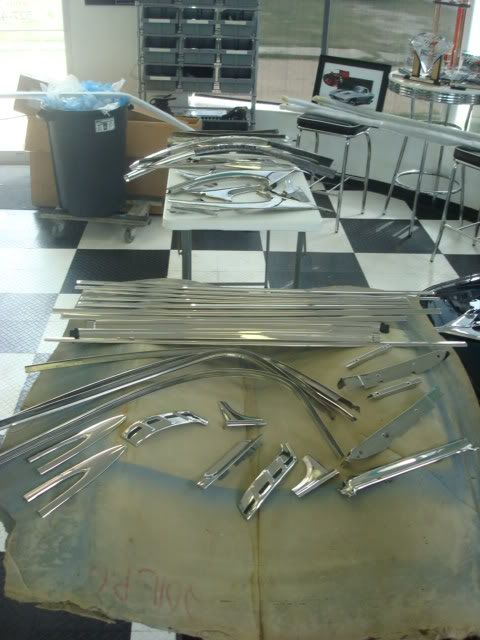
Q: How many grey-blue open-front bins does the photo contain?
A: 12